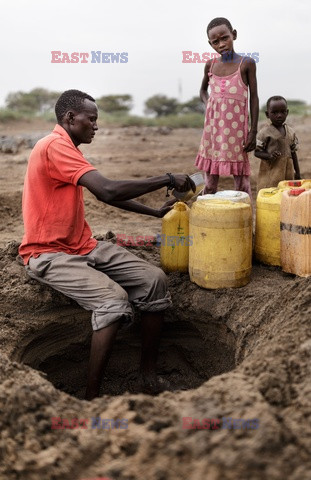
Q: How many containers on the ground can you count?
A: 6